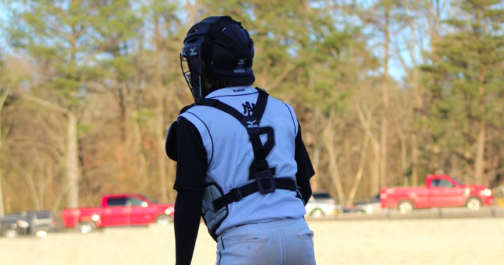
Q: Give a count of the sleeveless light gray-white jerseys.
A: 1